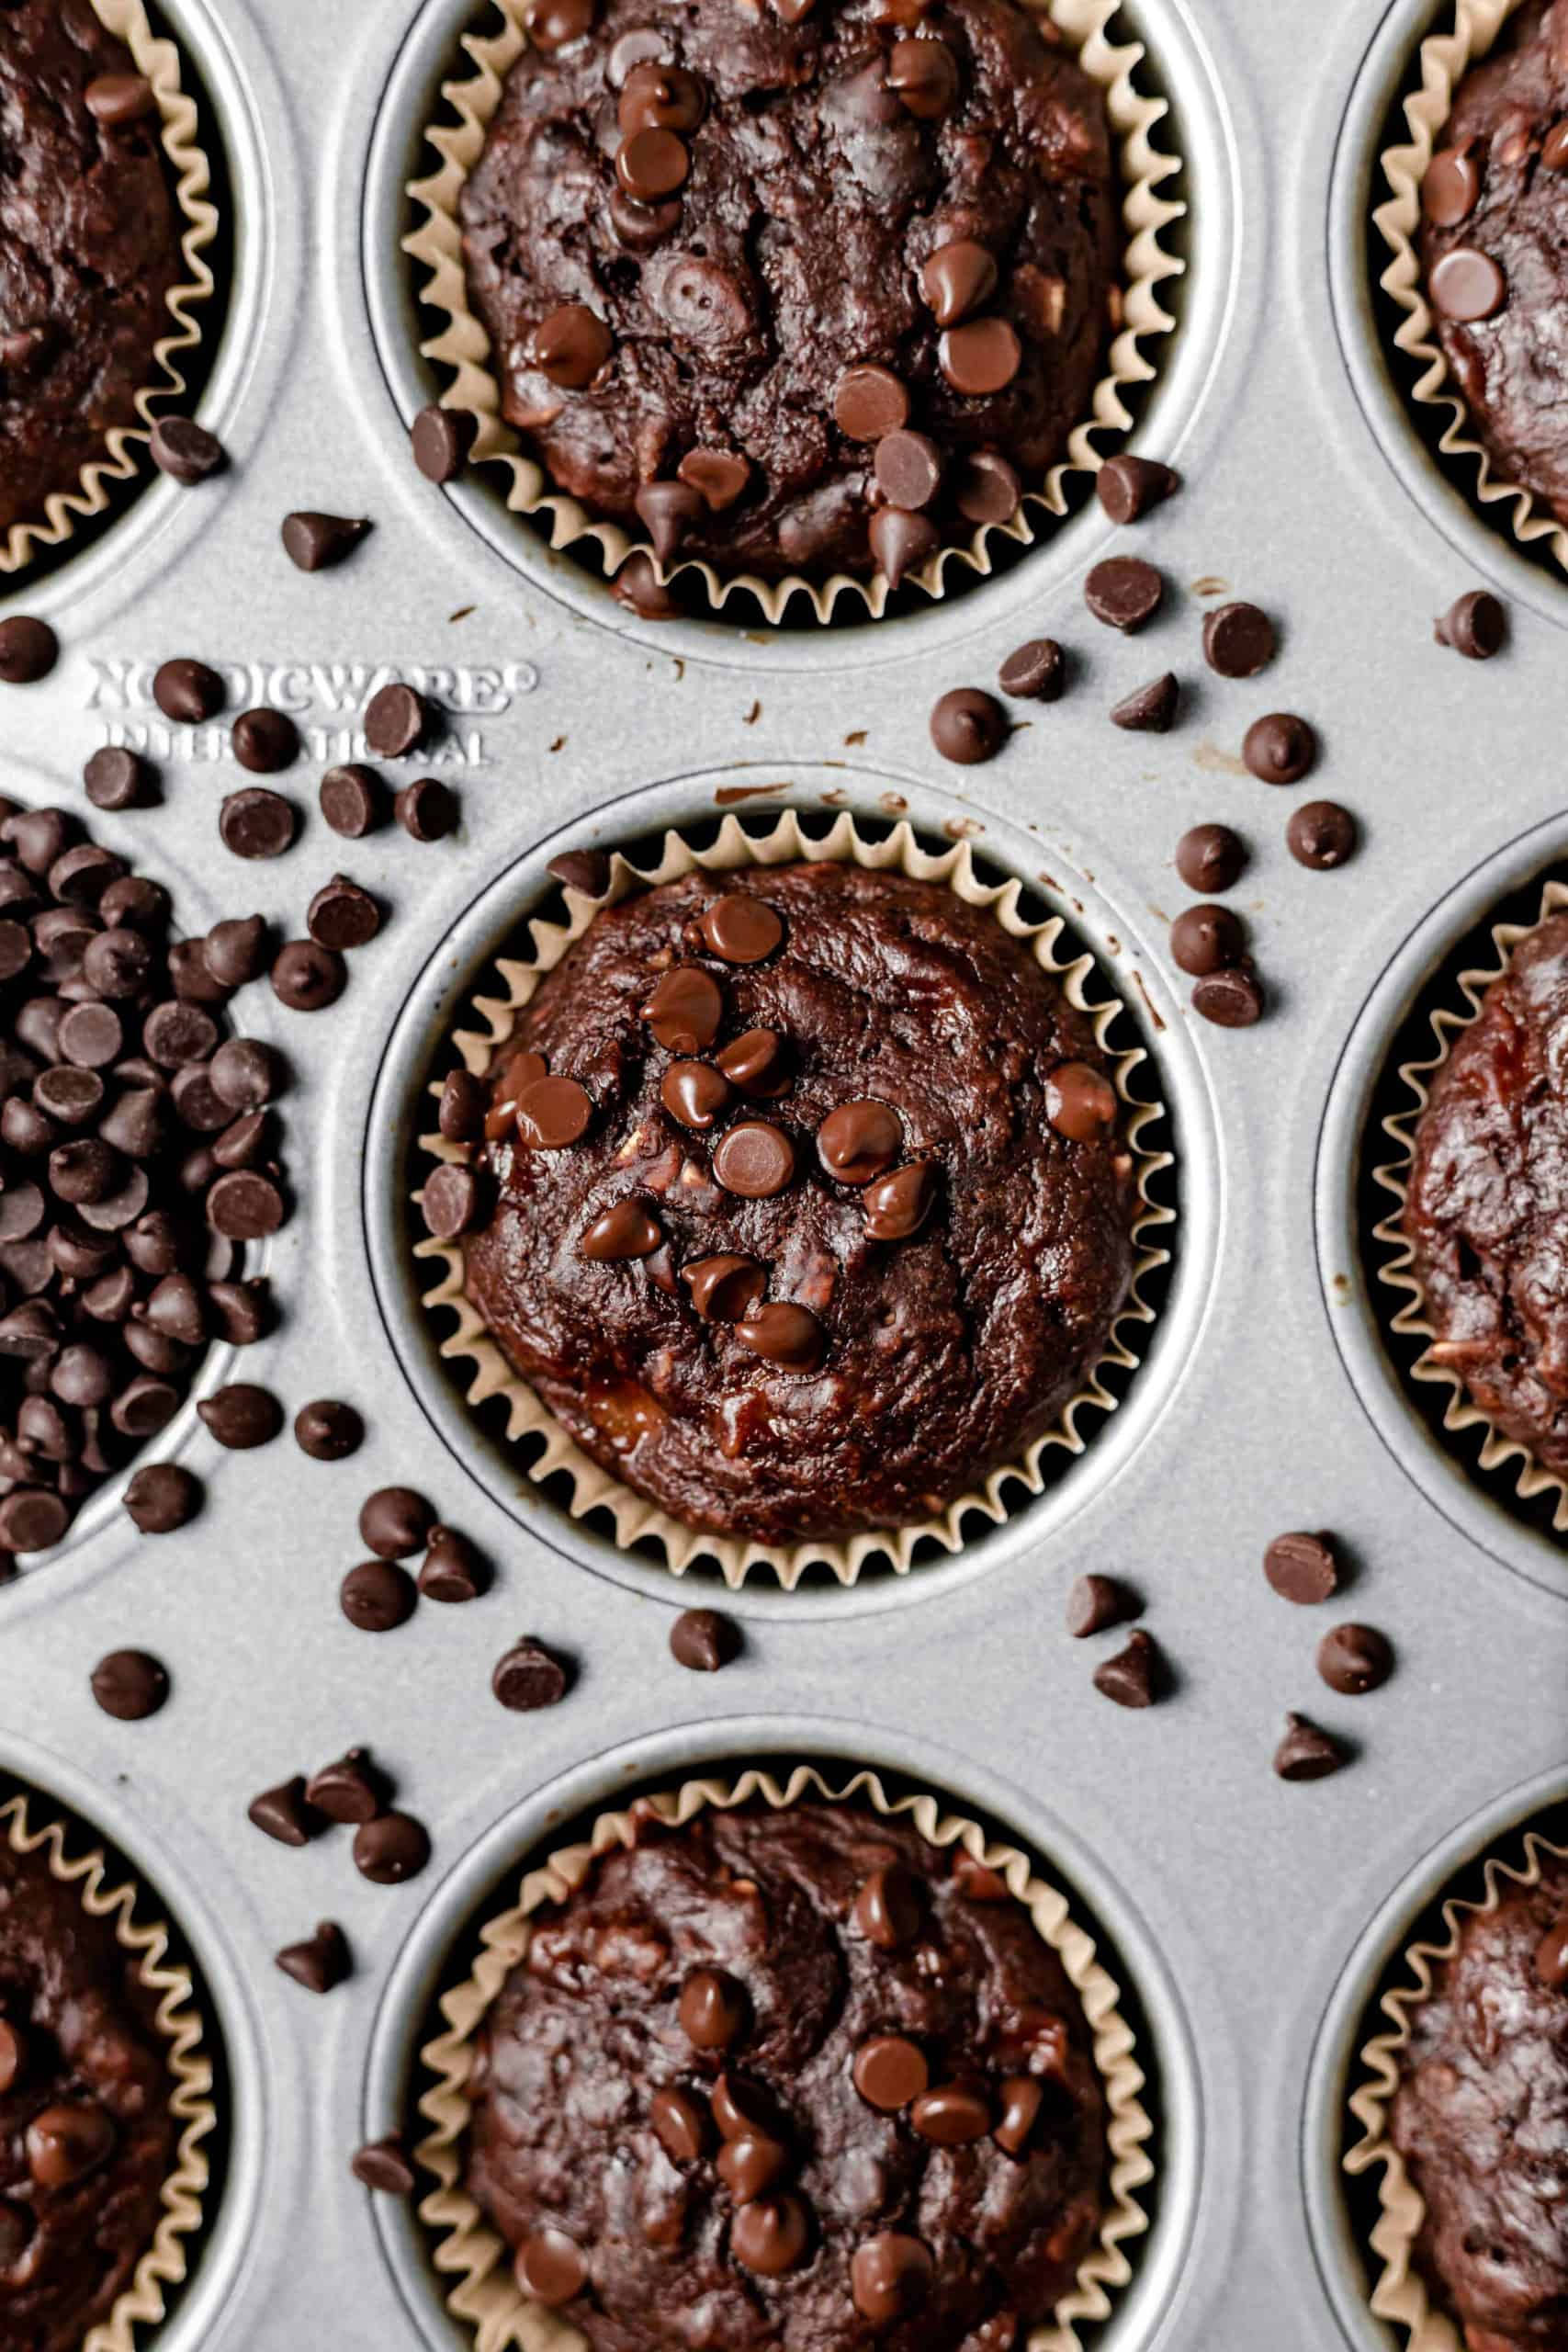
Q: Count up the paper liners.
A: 8